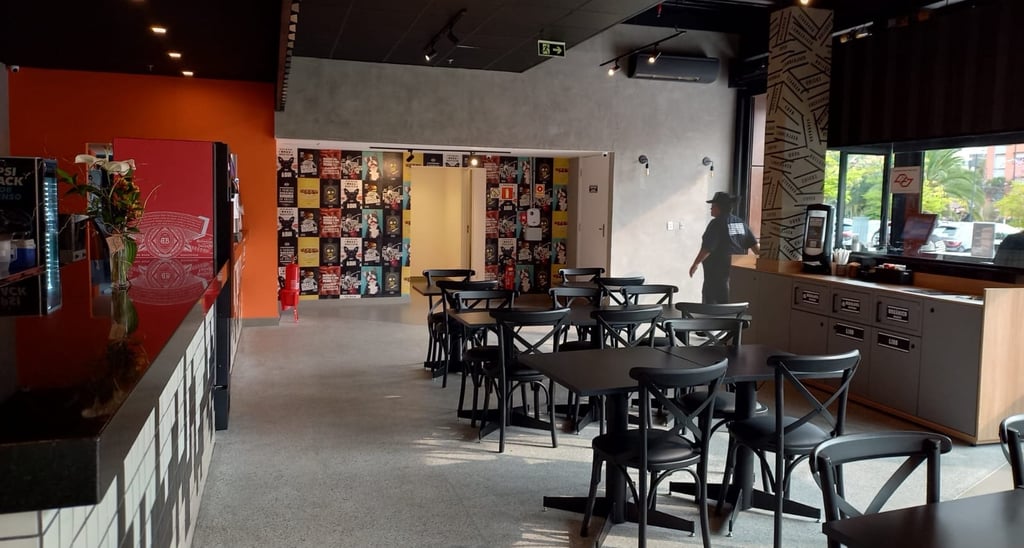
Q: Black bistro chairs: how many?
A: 15